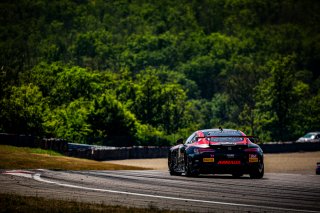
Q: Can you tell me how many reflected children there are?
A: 0